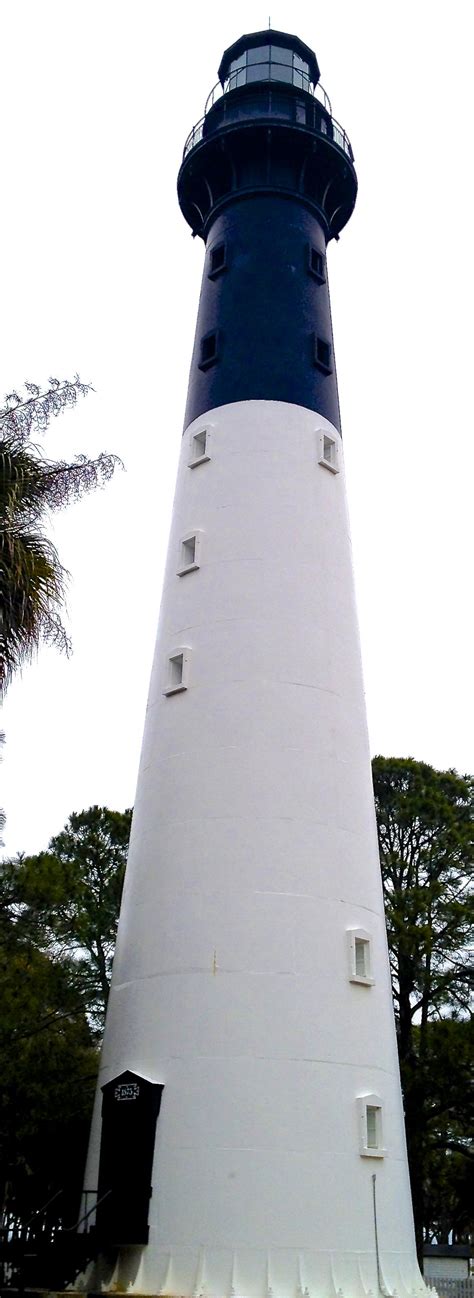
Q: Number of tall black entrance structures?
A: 1